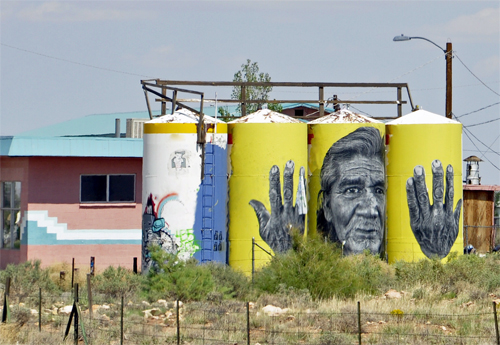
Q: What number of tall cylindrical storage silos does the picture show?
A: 4